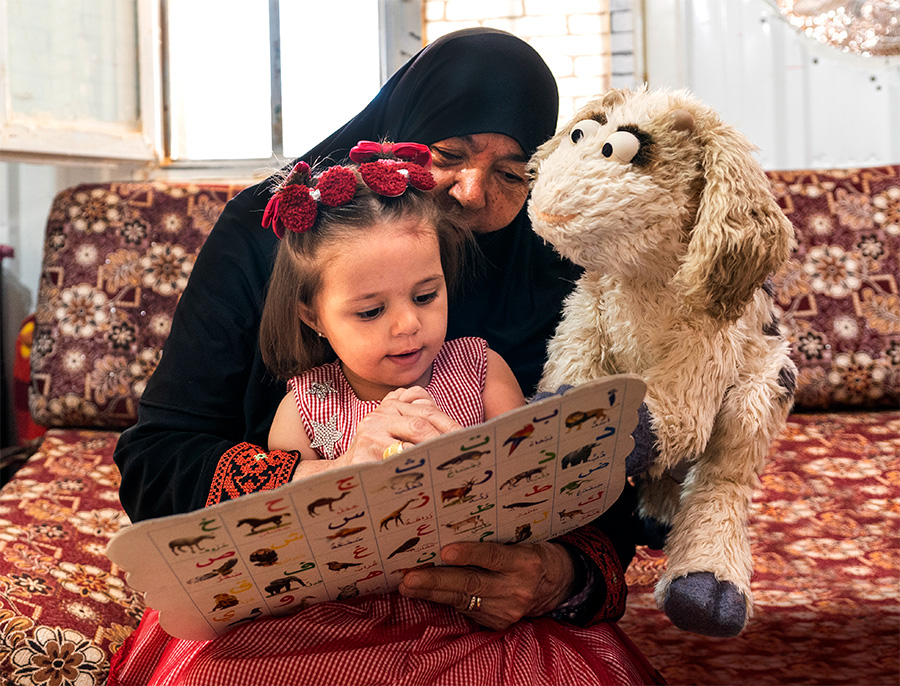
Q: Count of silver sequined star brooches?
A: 2